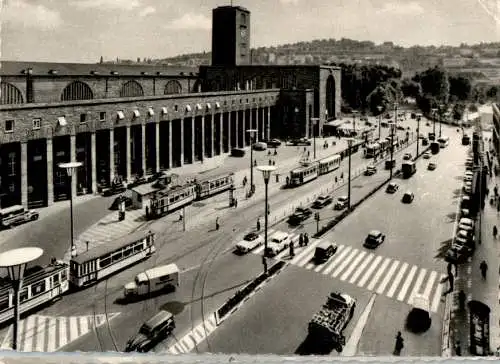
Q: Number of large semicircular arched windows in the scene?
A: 4